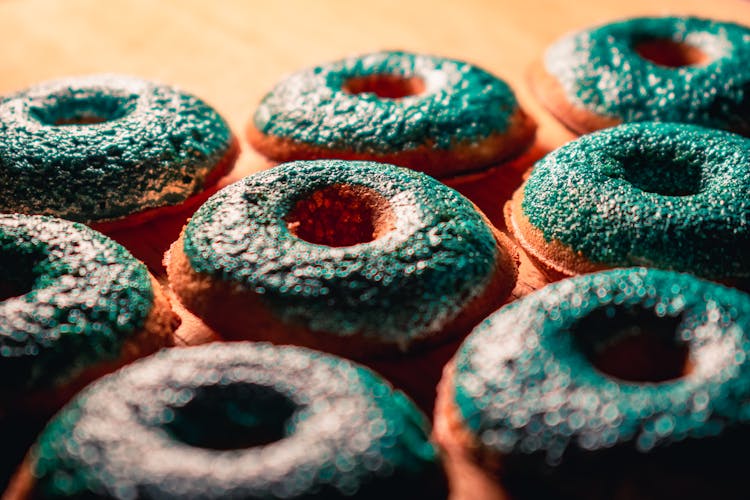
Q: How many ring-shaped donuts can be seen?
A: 8